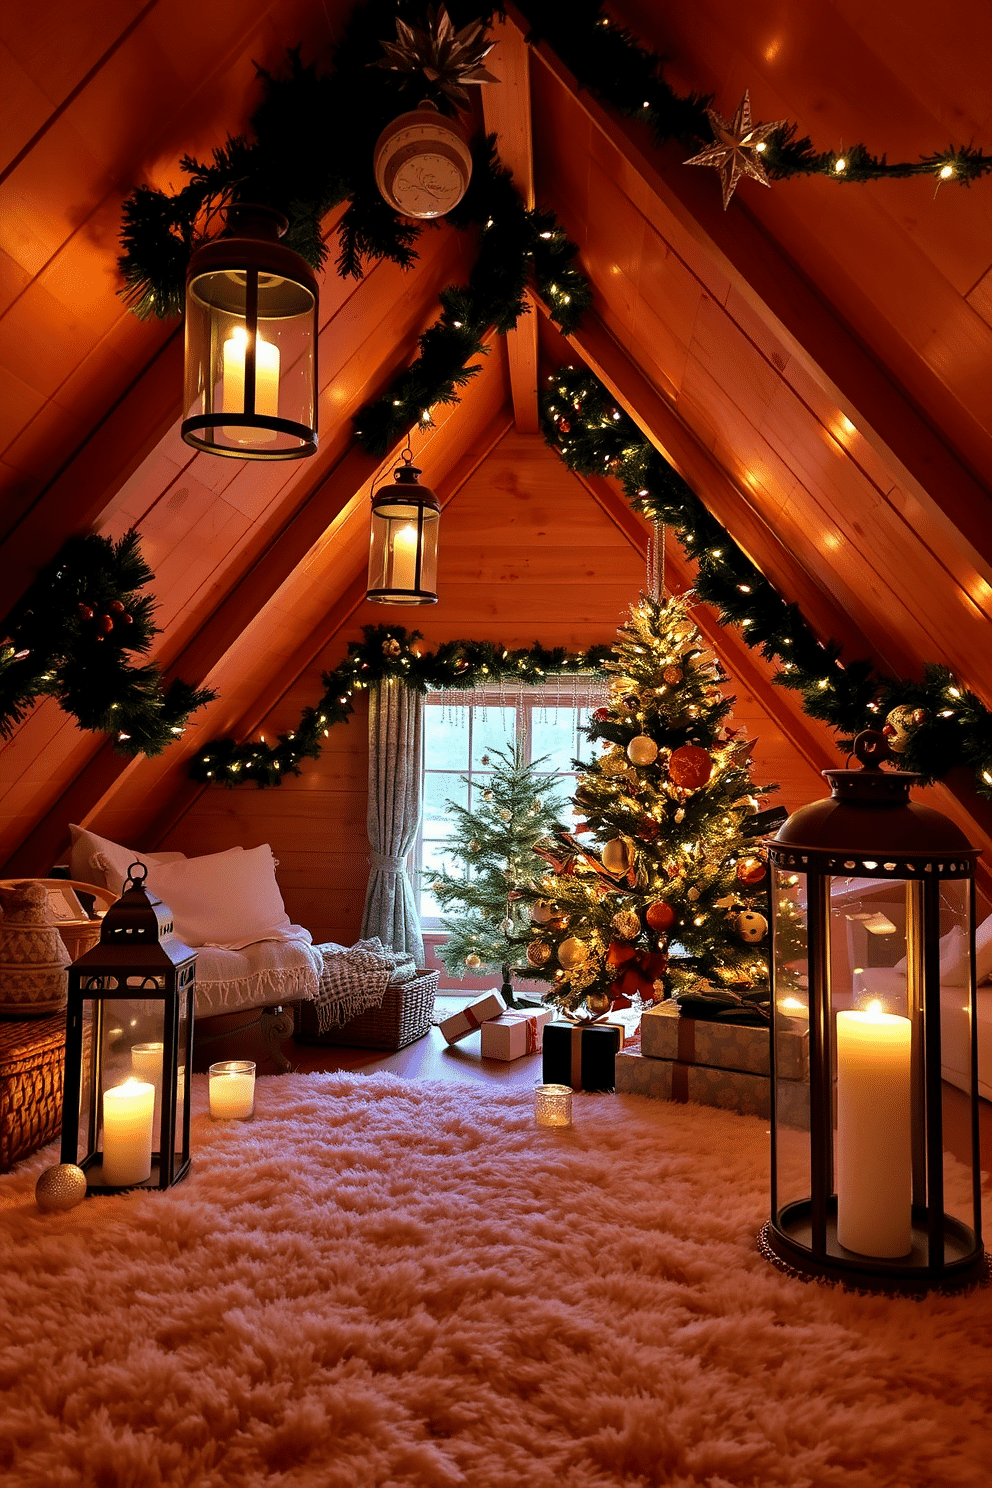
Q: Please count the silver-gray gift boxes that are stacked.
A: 2